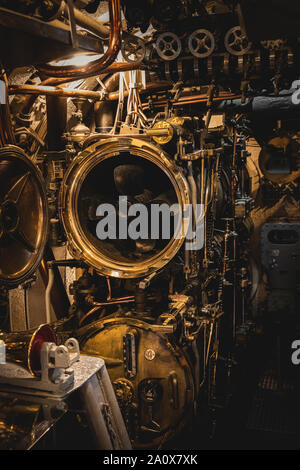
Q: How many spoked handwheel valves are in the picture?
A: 4